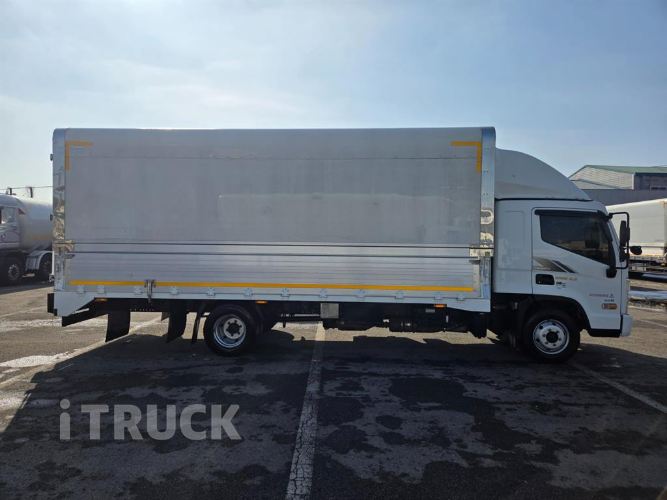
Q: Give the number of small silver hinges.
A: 12